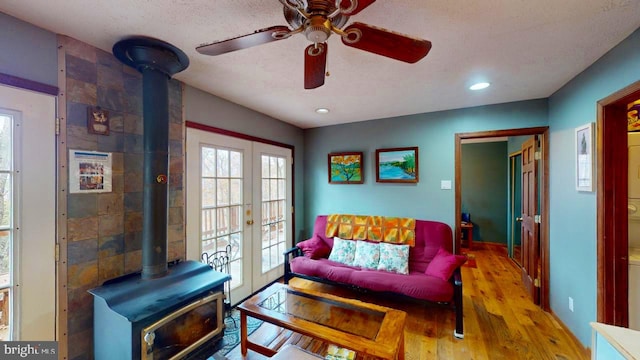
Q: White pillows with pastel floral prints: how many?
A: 3